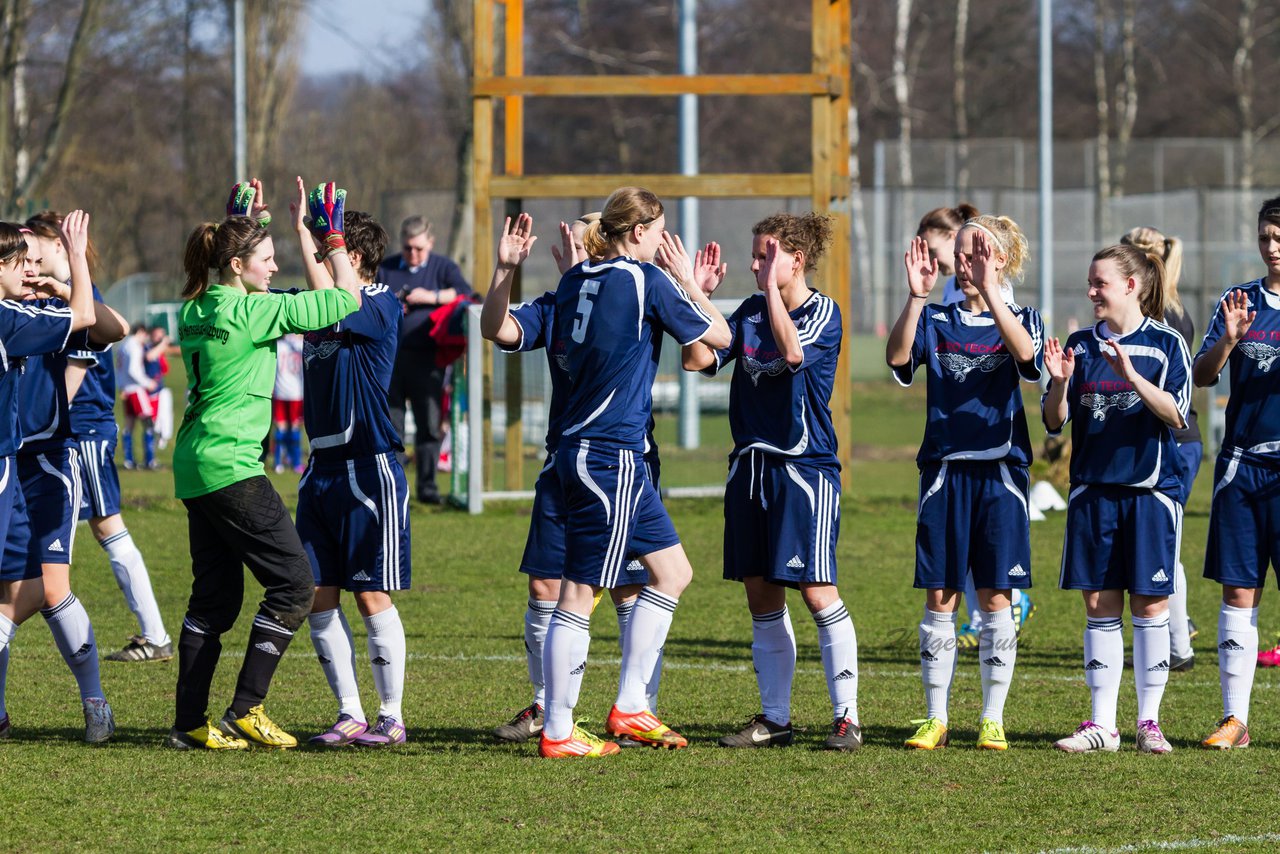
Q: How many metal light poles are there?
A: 3